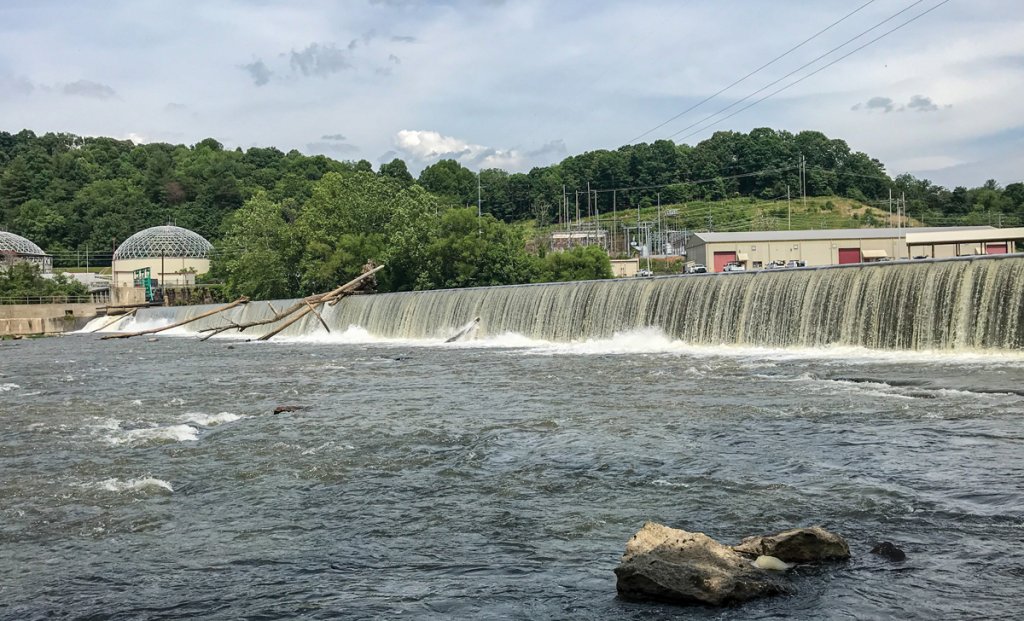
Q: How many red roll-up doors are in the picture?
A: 3